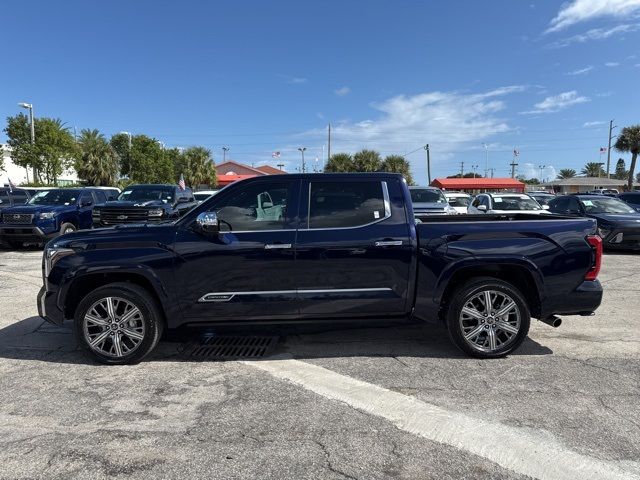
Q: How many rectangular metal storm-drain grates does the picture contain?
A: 1